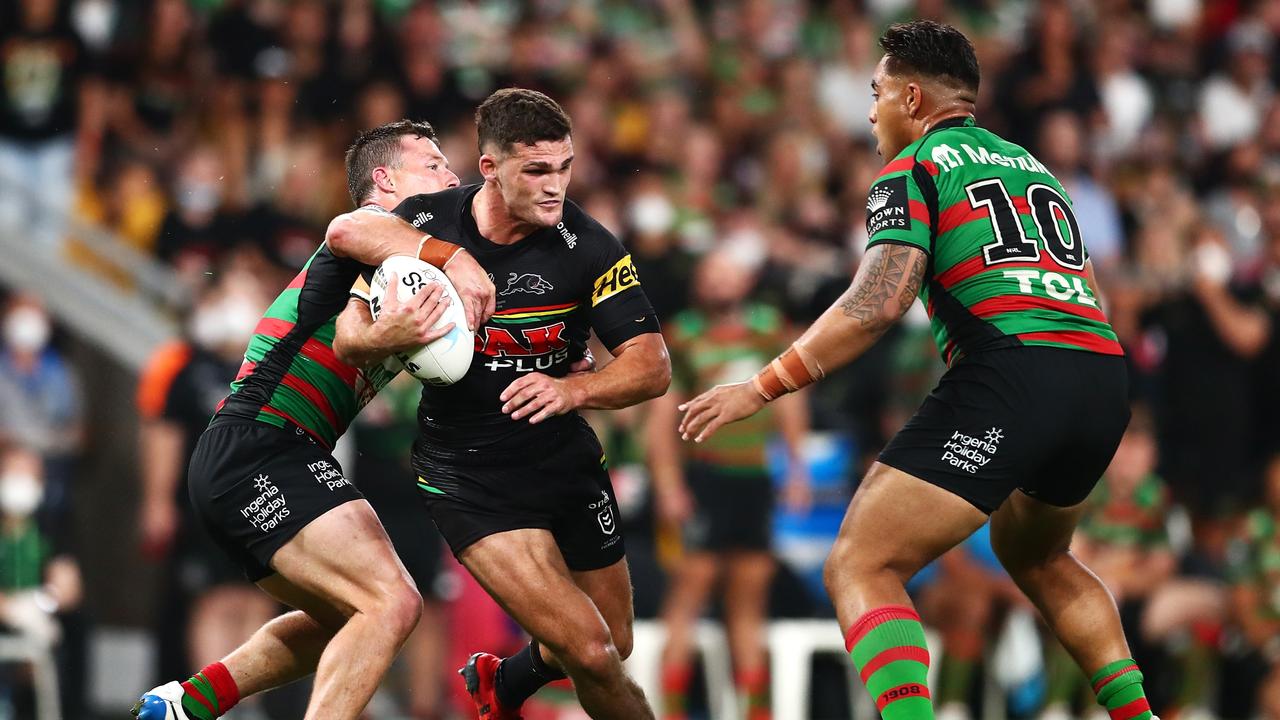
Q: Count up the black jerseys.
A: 1